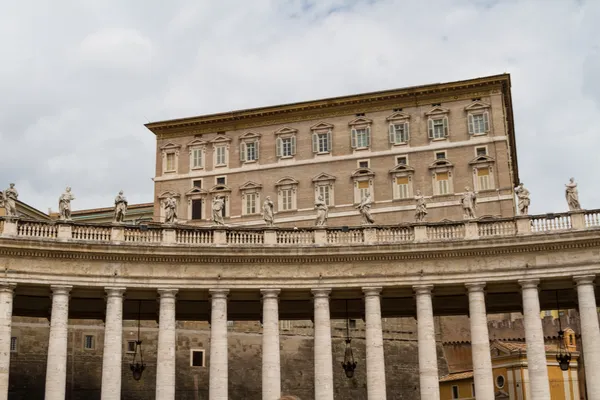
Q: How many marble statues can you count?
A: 12